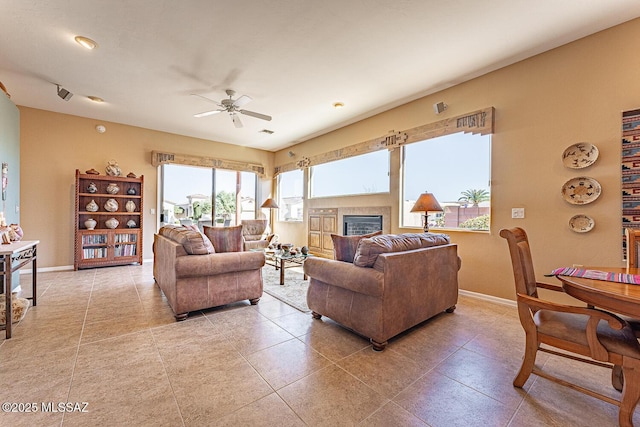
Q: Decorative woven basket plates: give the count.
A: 3